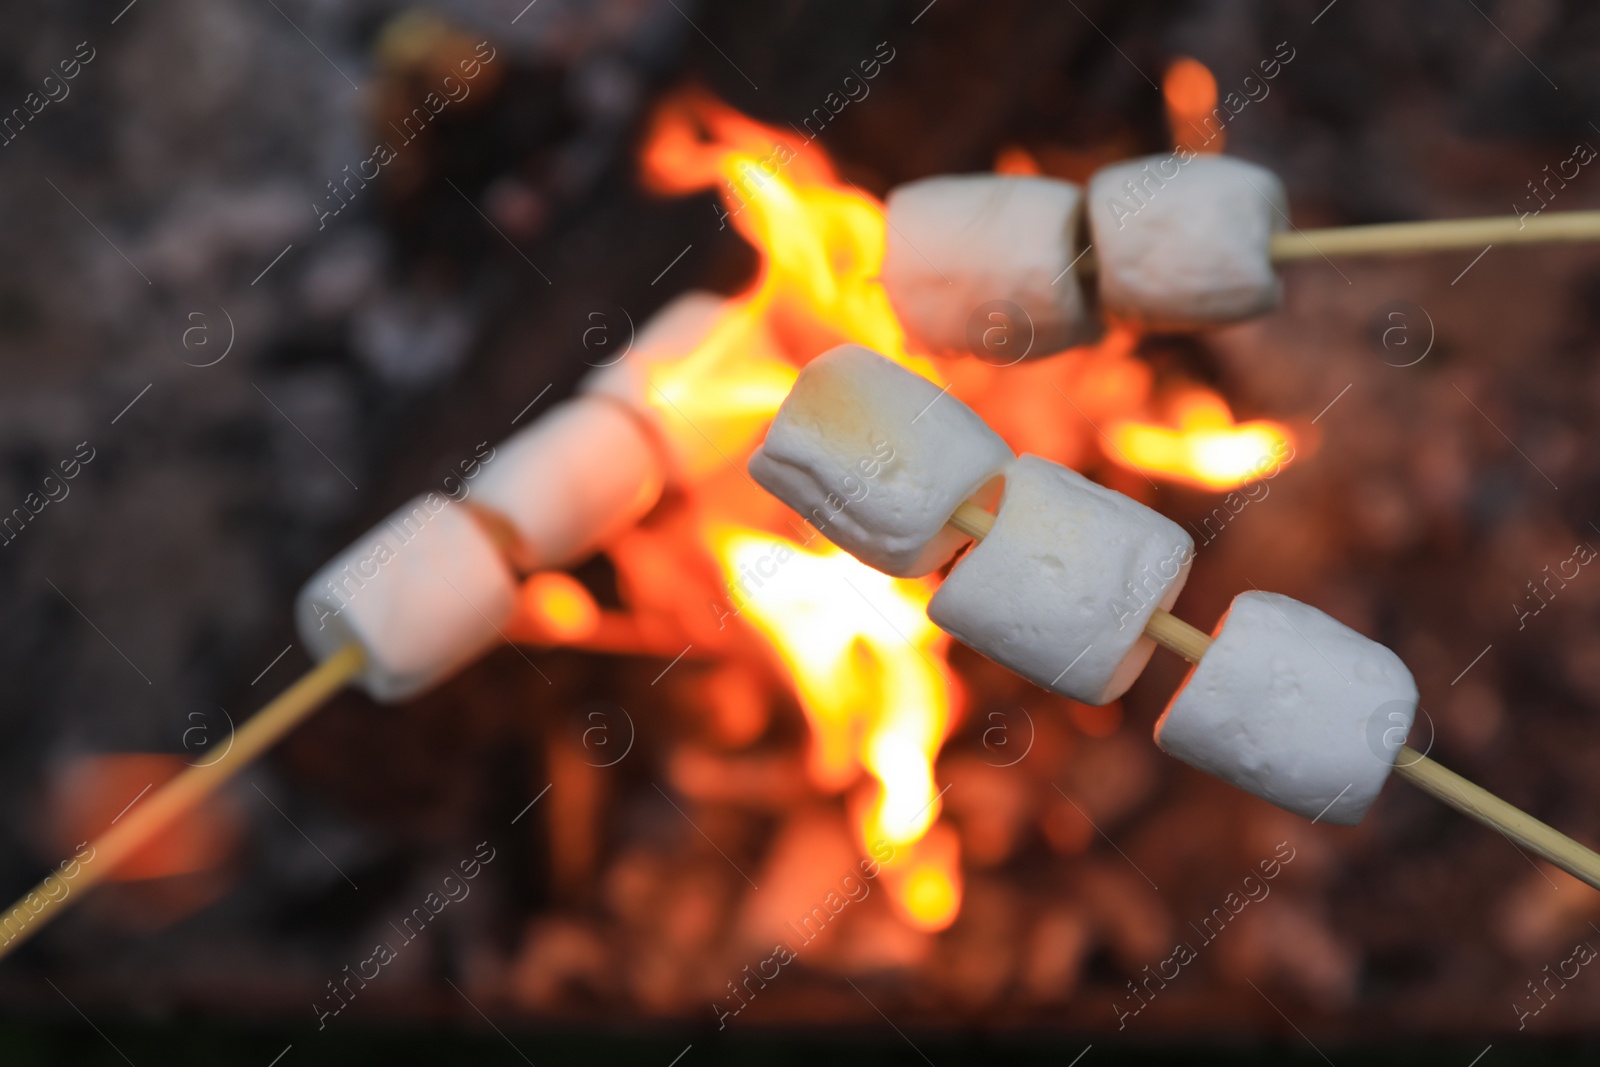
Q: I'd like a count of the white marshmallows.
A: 8